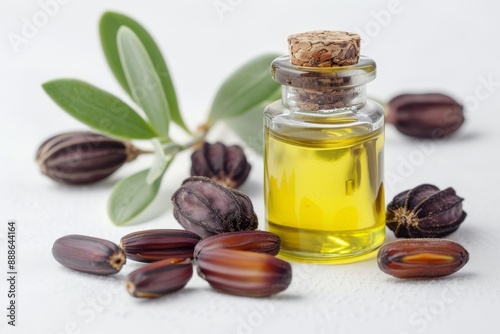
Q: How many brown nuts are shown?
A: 11